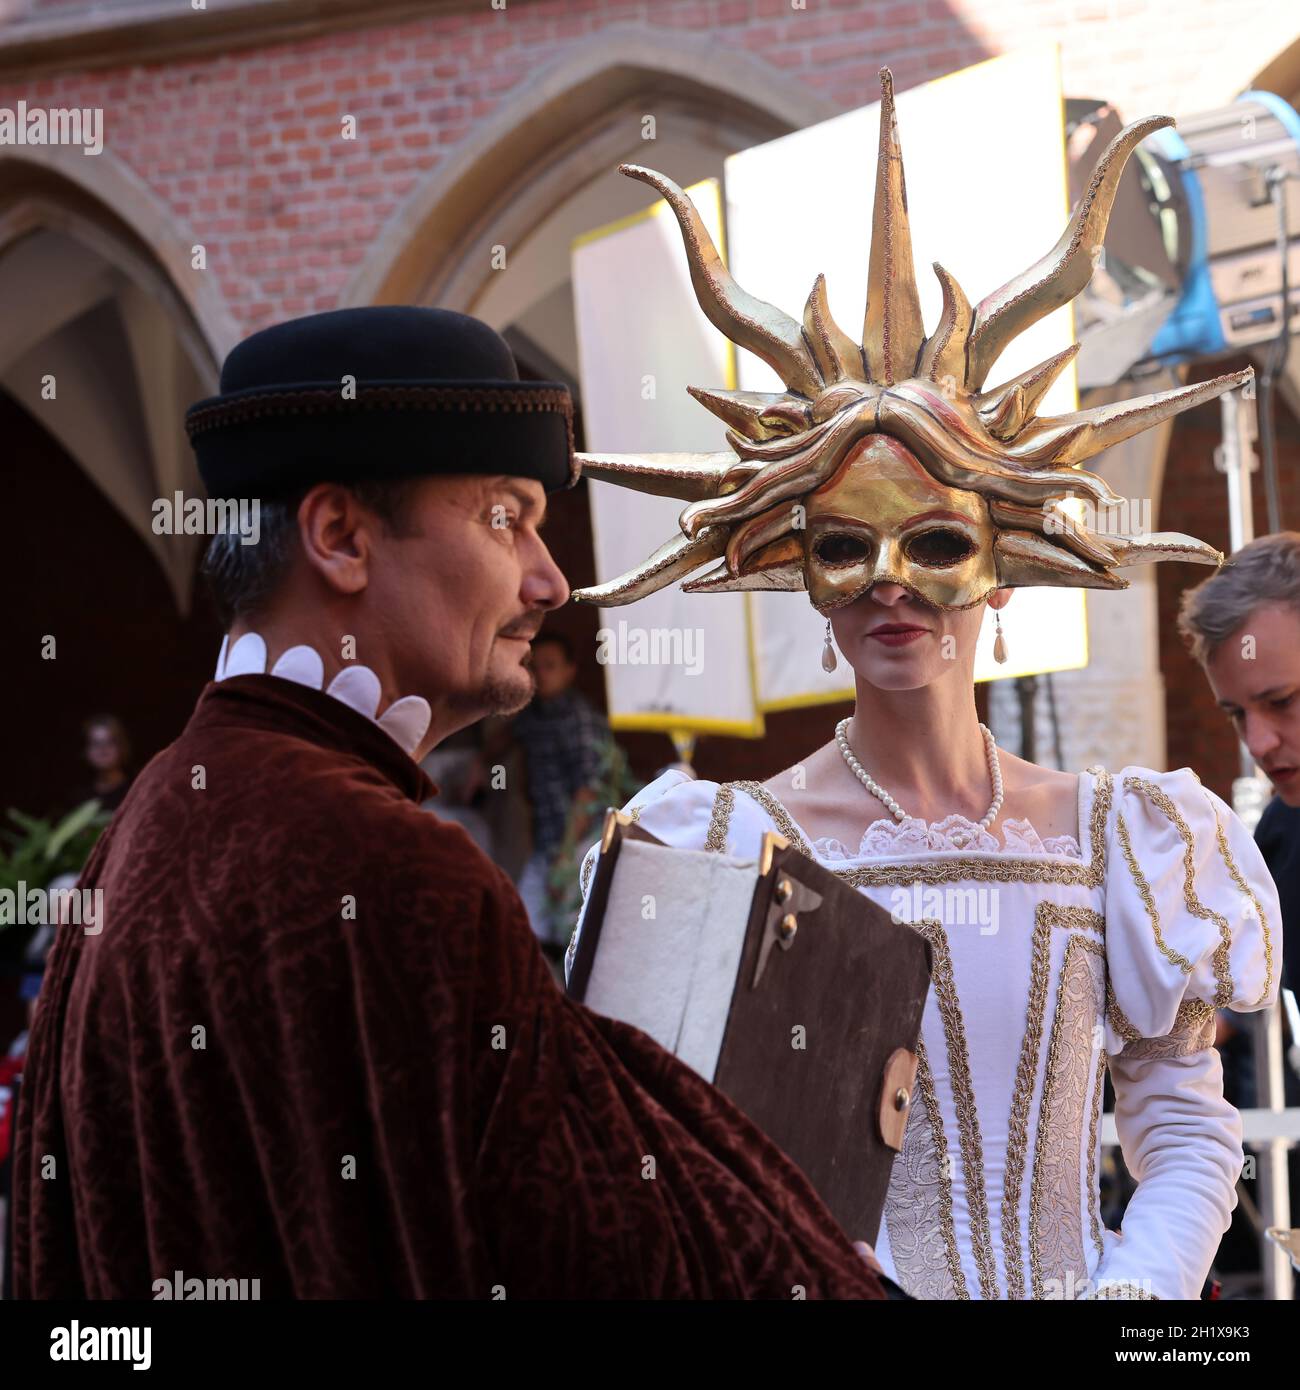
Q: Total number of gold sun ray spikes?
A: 13